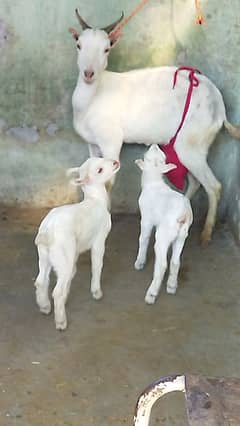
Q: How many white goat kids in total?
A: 2